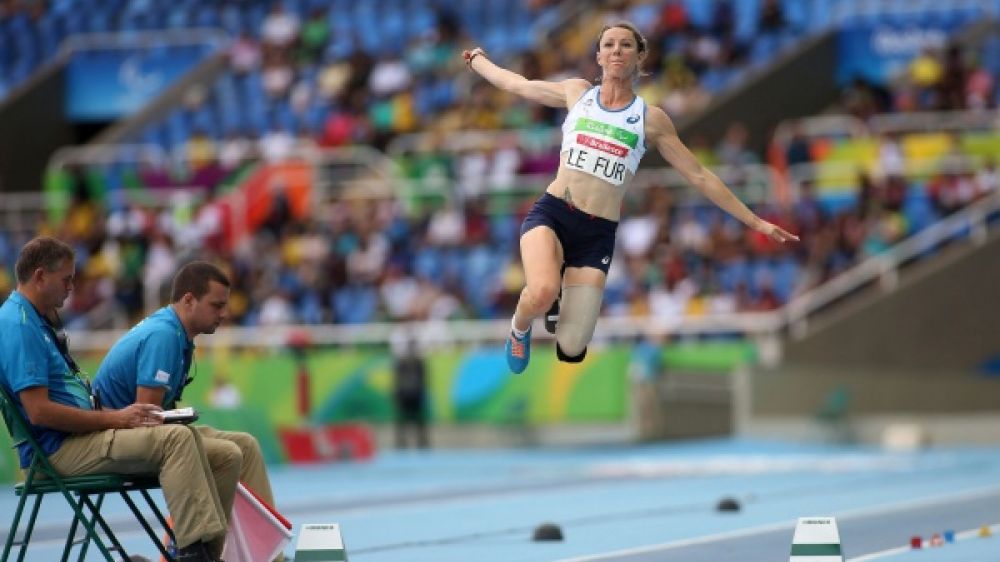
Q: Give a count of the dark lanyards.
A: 2